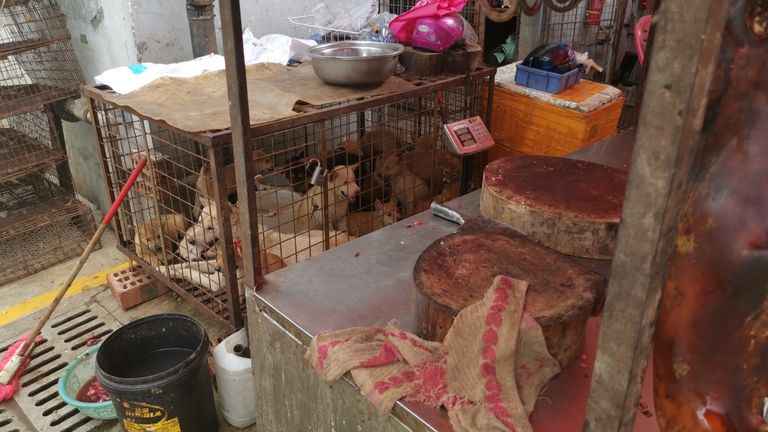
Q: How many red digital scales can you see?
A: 1